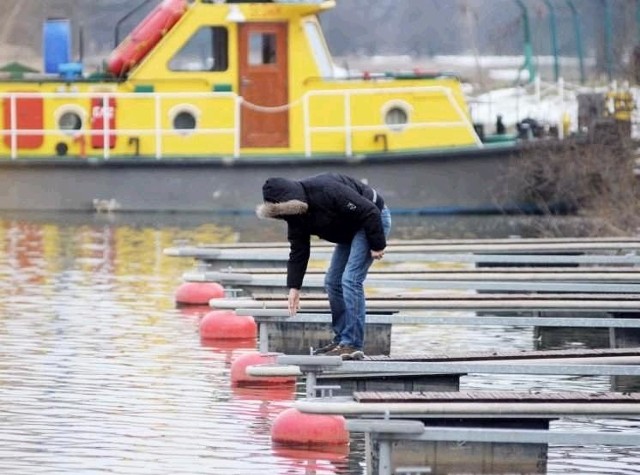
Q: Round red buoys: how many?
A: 4